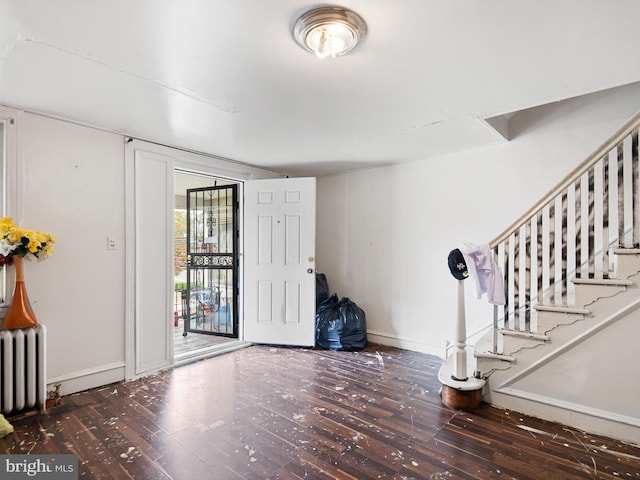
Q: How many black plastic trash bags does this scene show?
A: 3